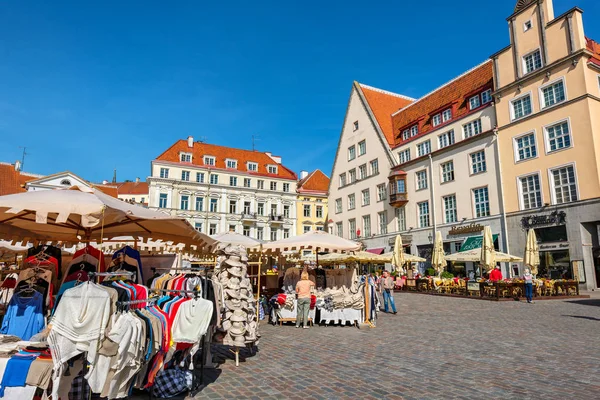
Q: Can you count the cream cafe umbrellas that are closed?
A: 4